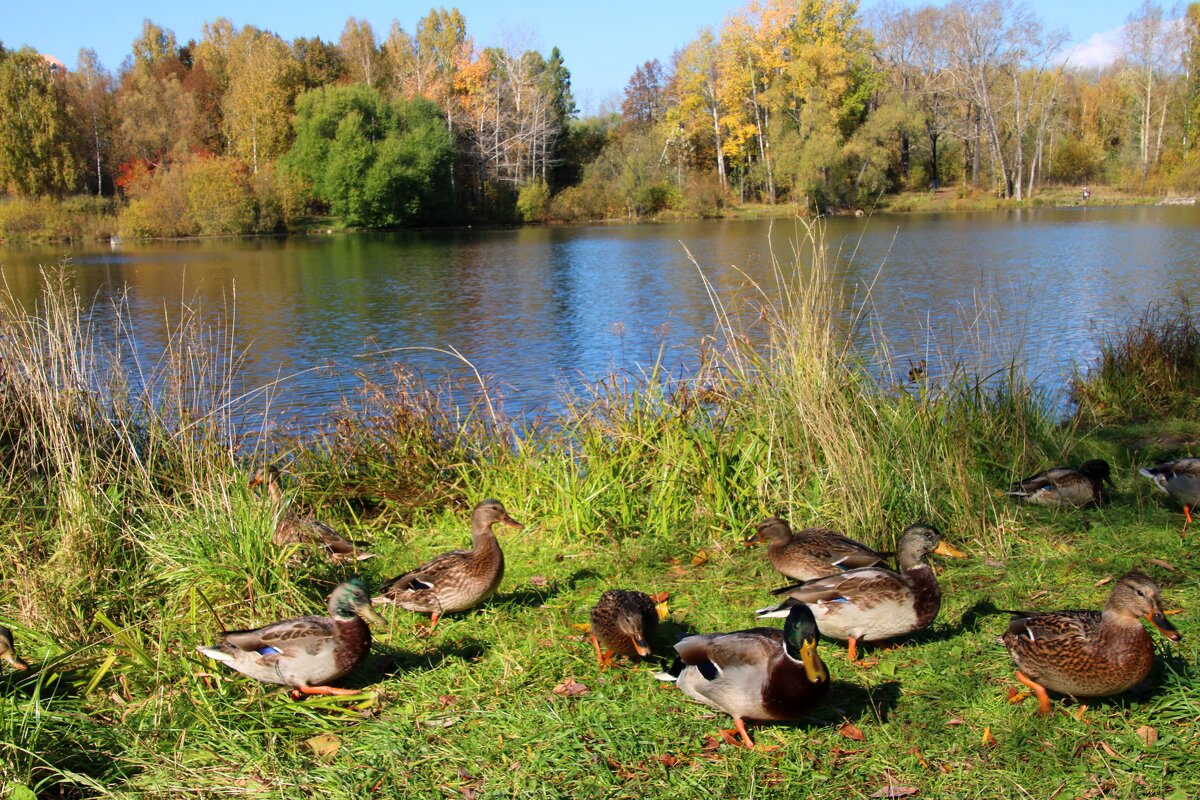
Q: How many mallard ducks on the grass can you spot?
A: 11